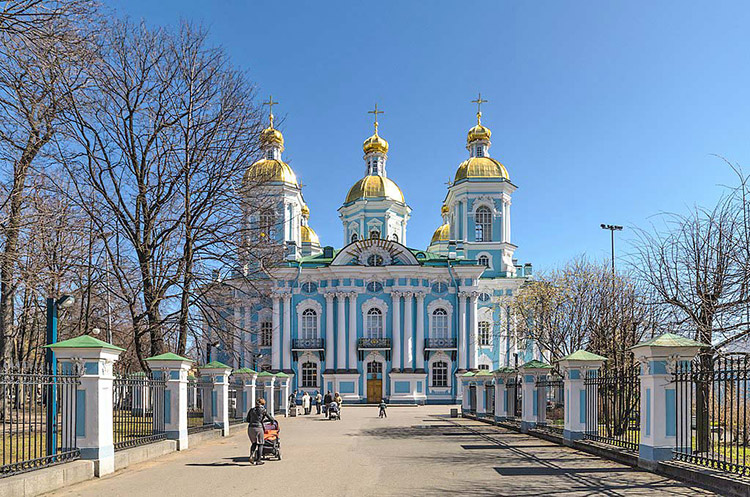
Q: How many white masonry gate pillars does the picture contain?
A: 12